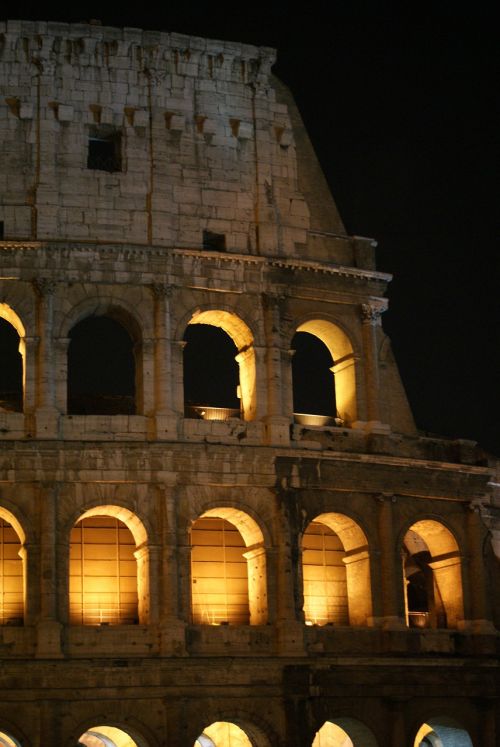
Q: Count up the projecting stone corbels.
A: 8